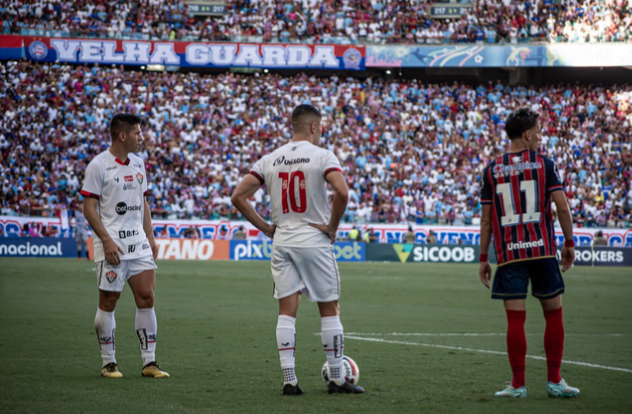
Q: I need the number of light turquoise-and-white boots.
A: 2